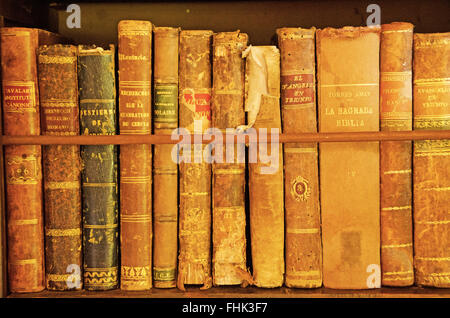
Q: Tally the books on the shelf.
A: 12